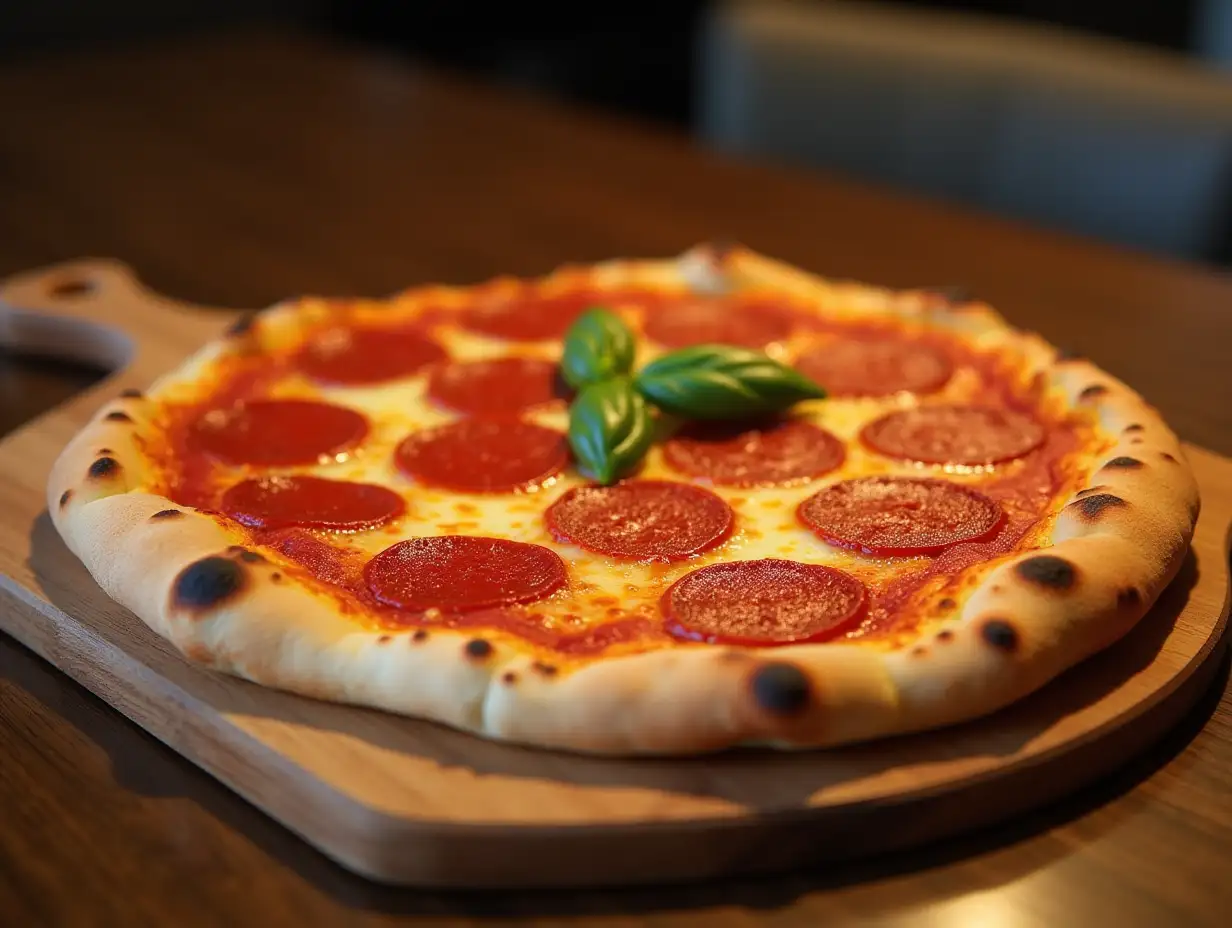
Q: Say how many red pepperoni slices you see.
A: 14